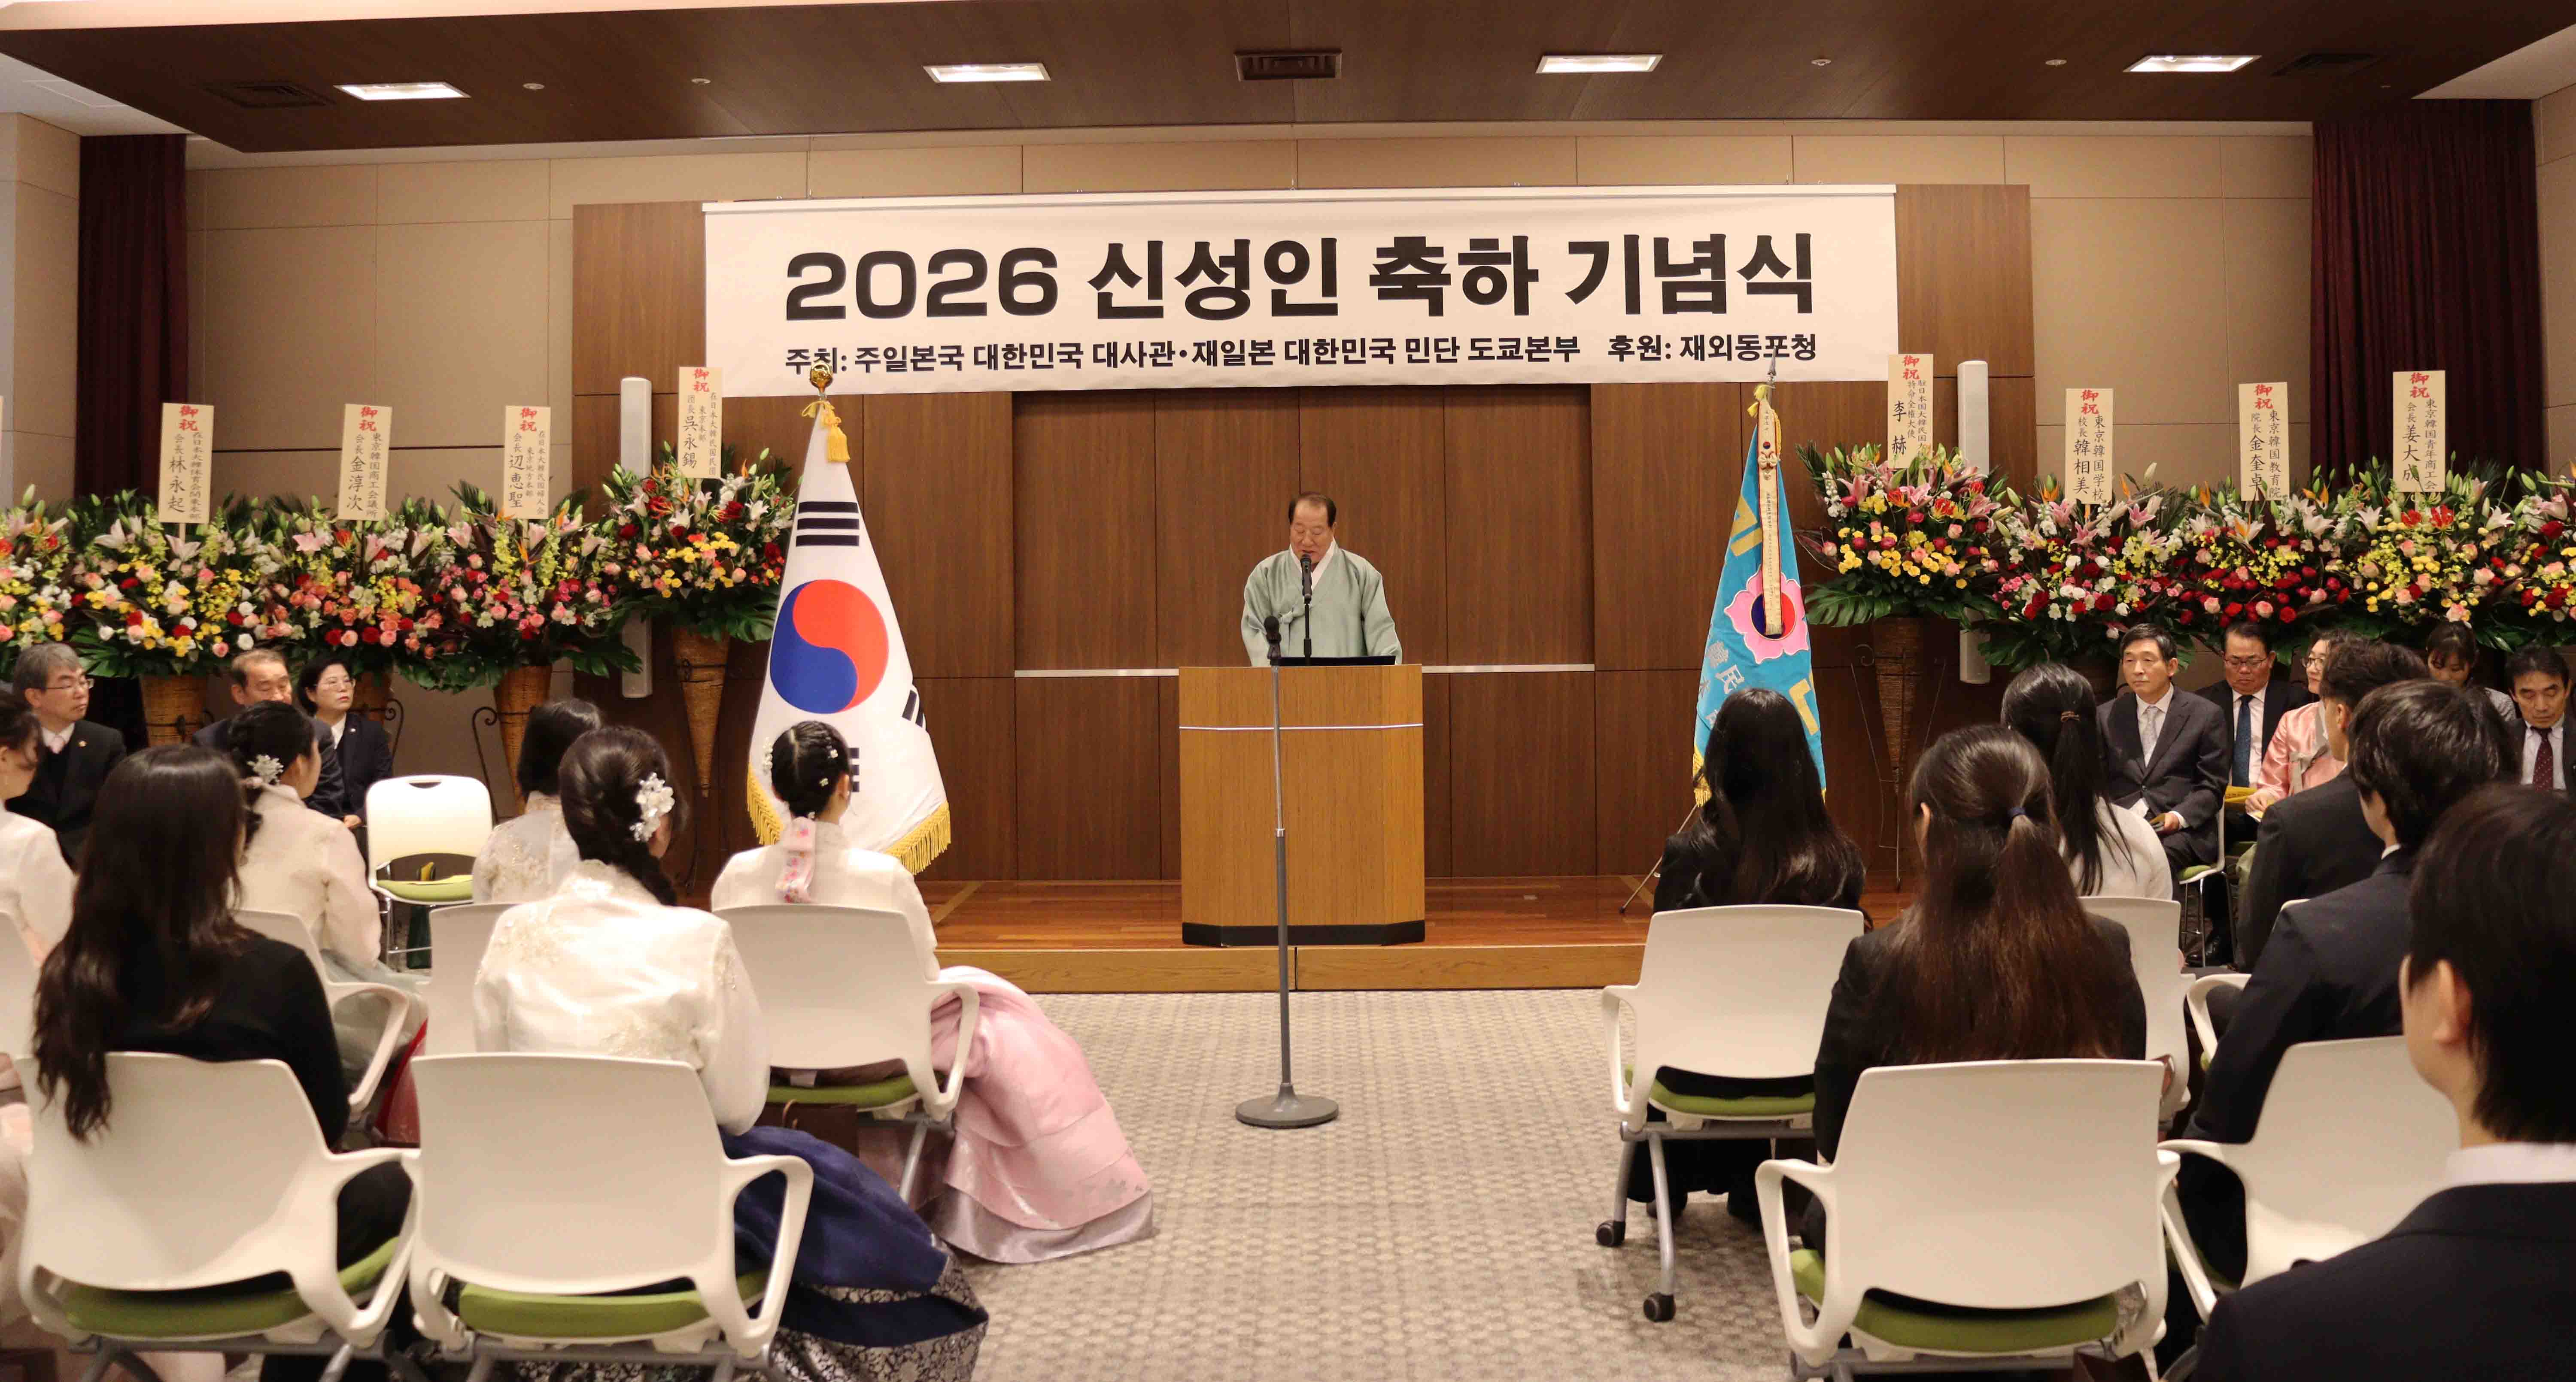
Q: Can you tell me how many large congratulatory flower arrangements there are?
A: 10